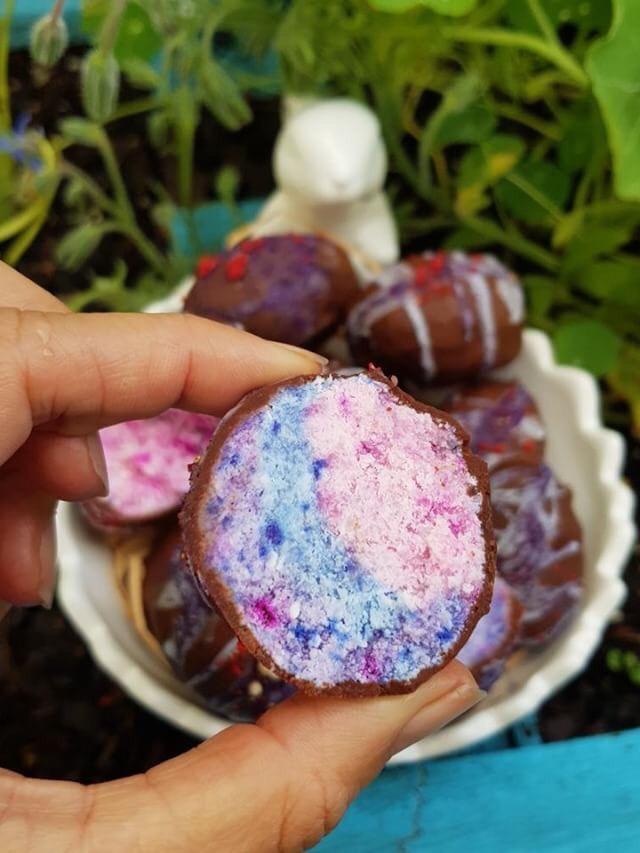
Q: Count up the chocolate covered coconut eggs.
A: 8